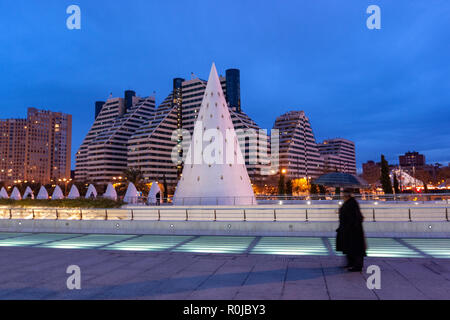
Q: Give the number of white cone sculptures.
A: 11